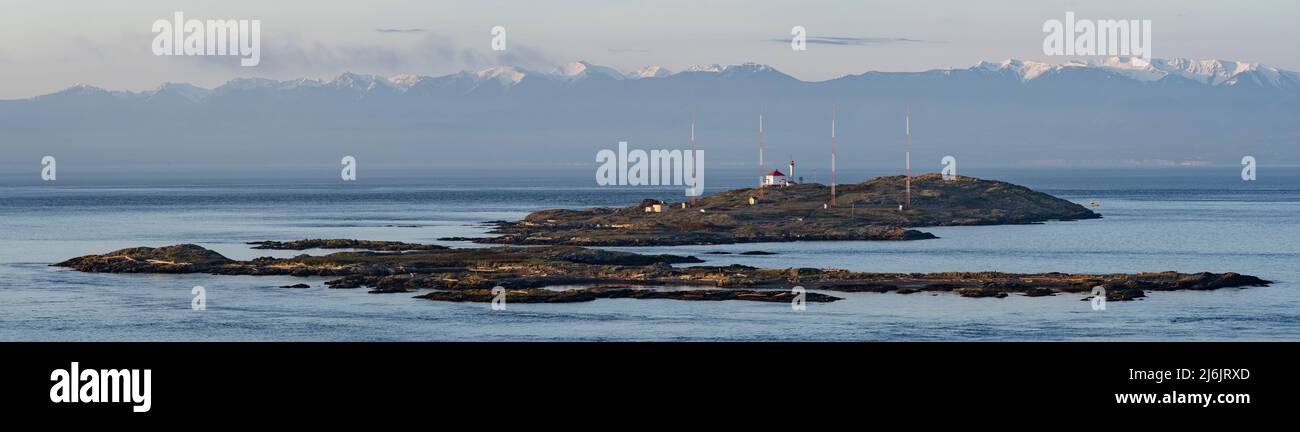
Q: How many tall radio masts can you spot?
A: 4